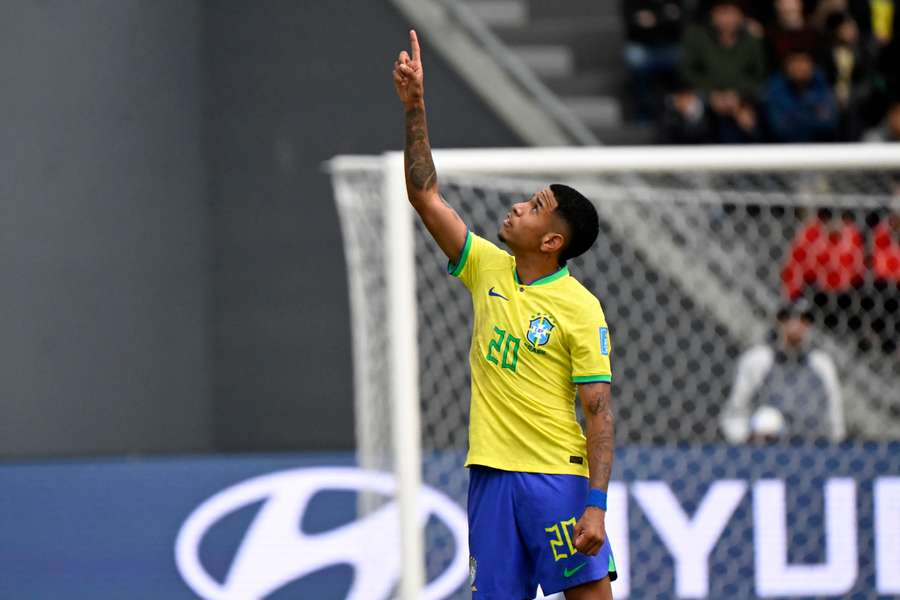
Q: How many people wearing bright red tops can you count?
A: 2